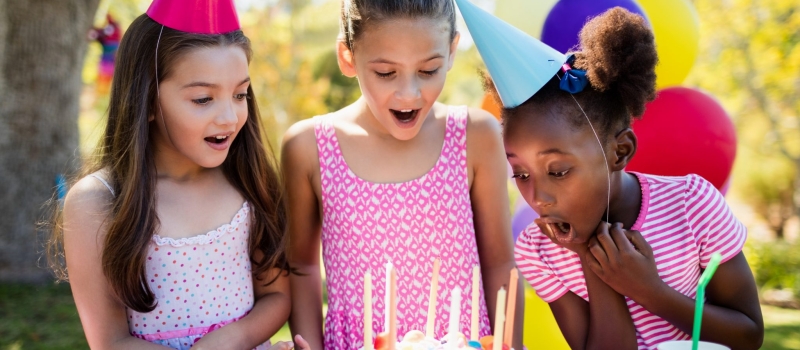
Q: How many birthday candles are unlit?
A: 8